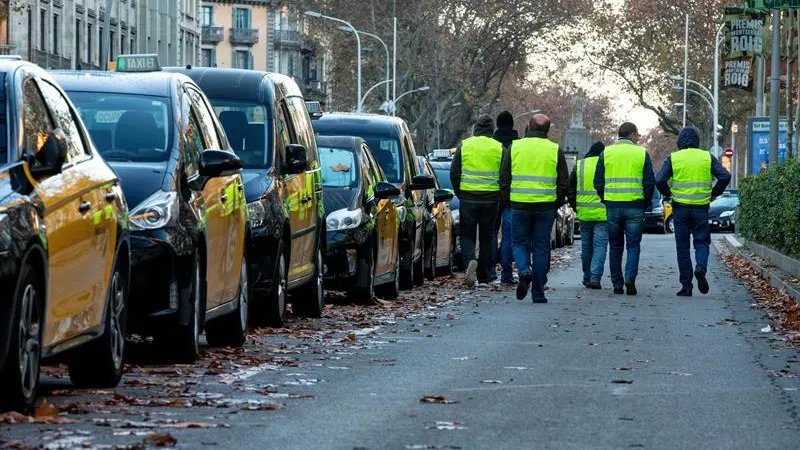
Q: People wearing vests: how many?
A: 5